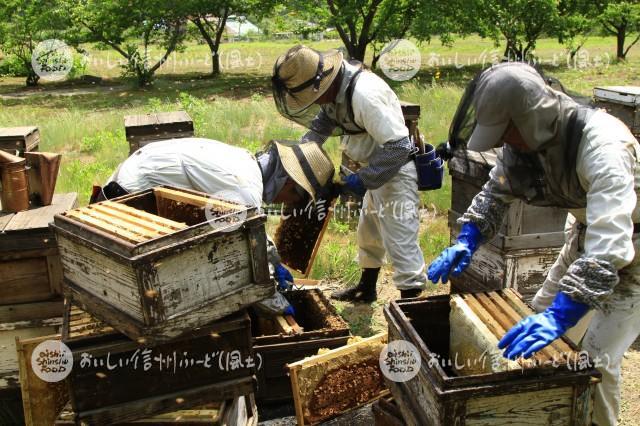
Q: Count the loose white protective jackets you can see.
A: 3